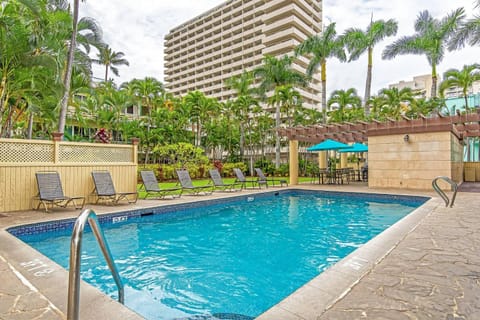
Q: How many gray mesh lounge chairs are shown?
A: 7